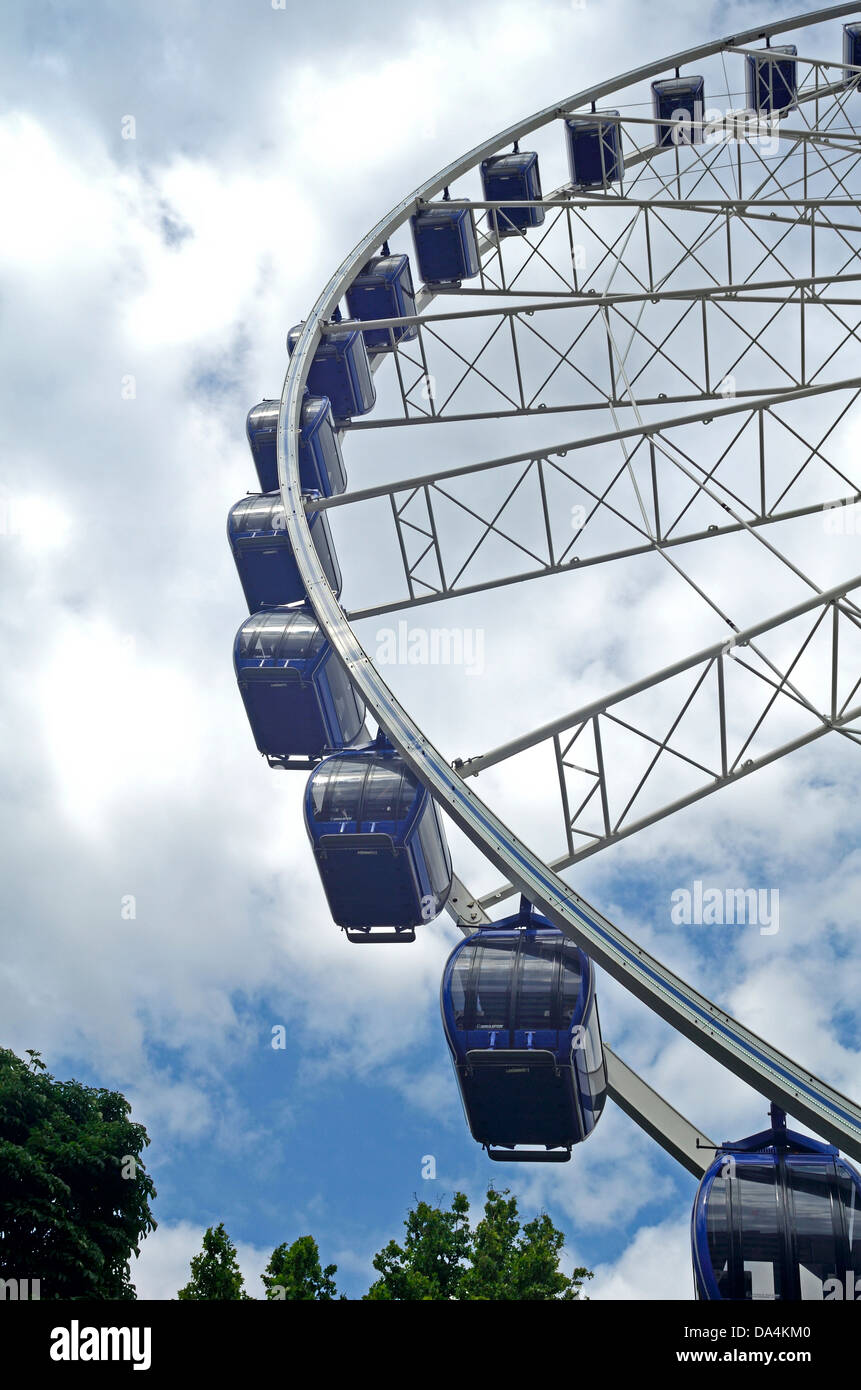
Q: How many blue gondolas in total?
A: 14